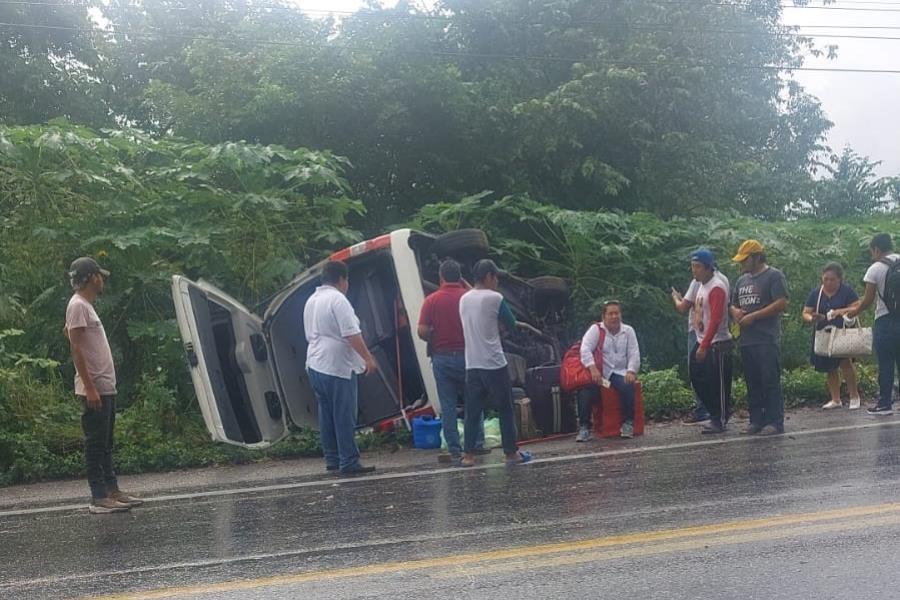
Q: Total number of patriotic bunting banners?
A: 0